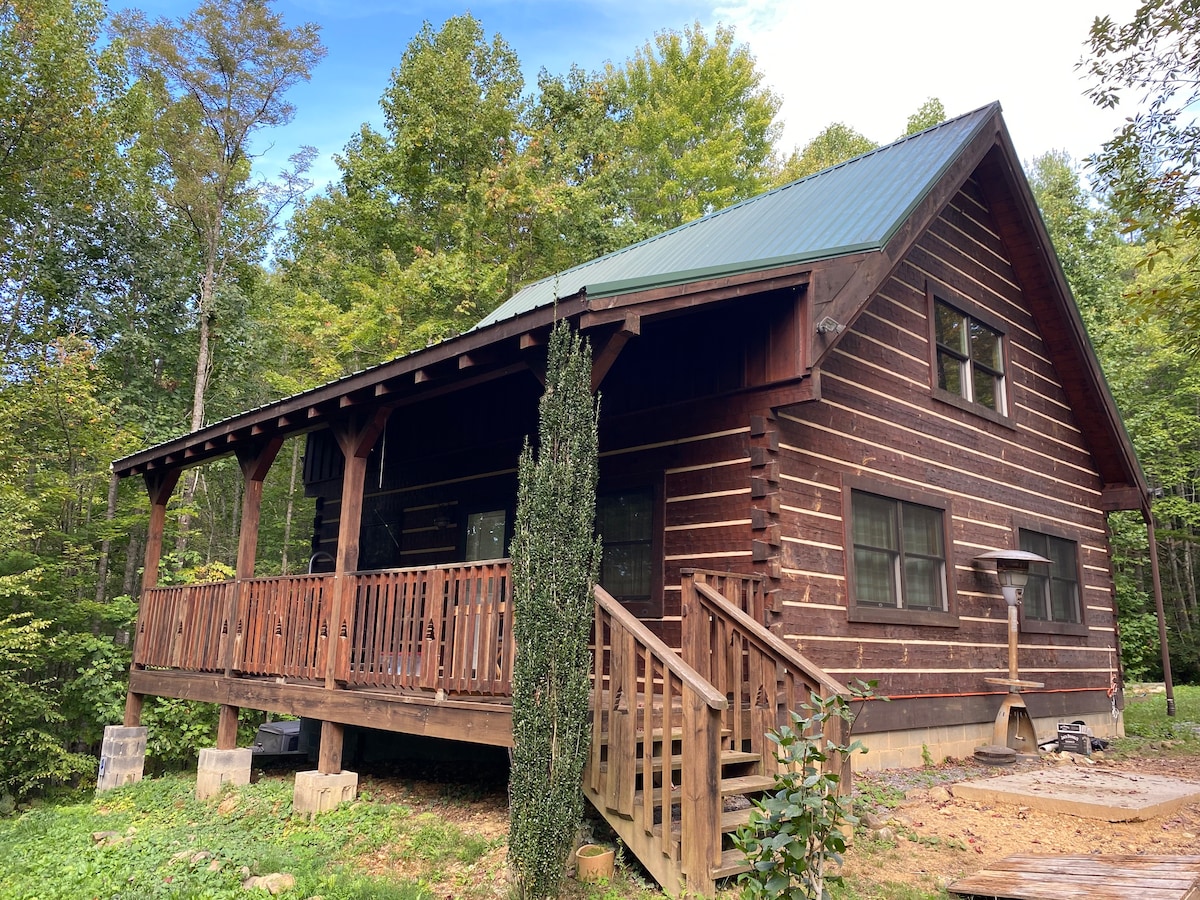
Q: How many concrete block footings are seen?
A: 3